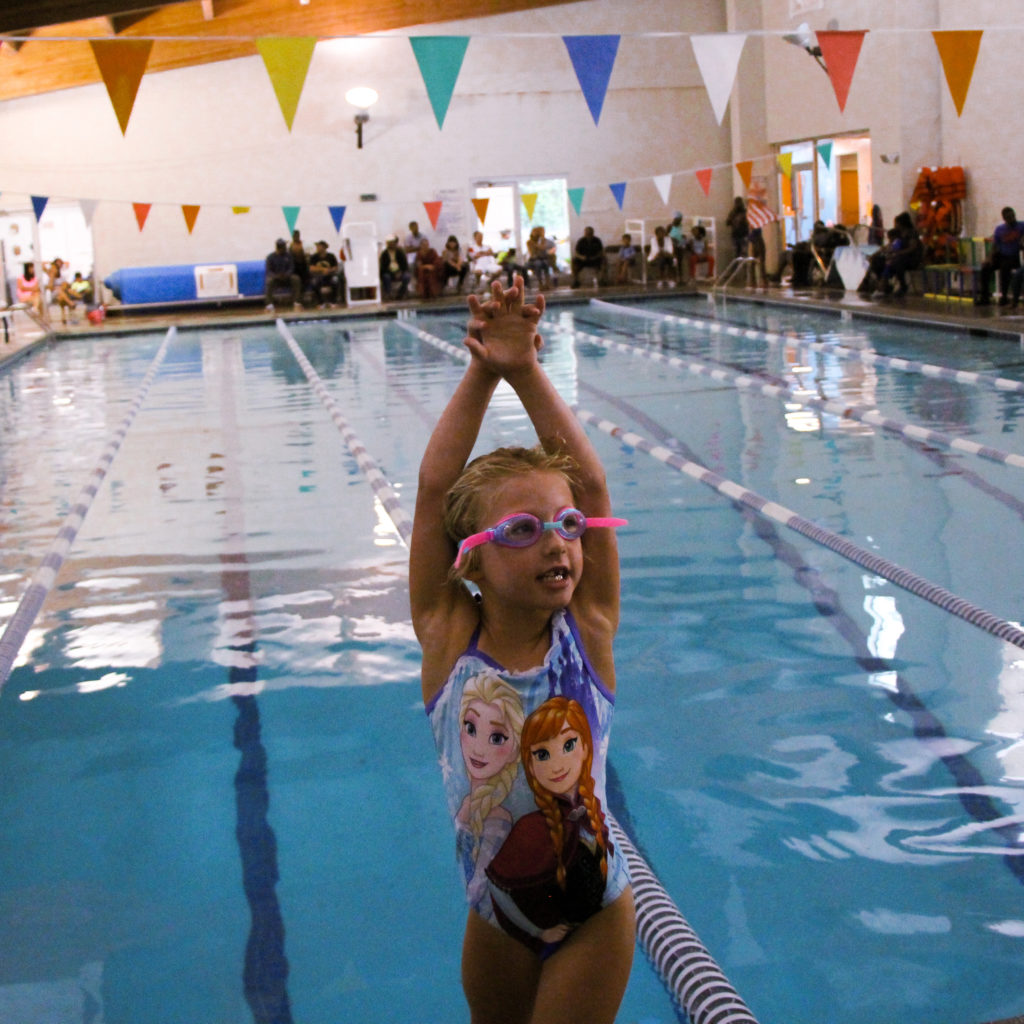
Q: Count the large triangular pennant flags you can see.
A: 7